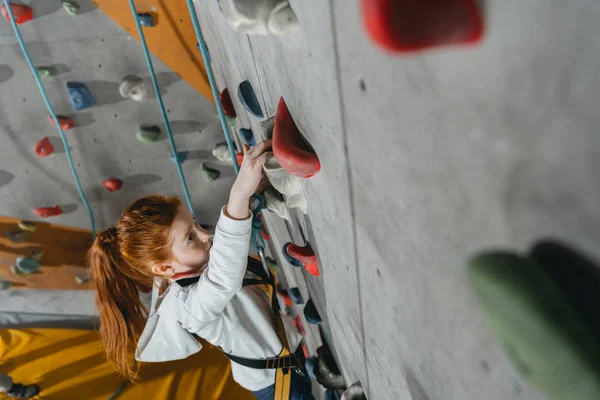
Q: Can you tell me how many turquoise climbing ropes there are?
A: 3